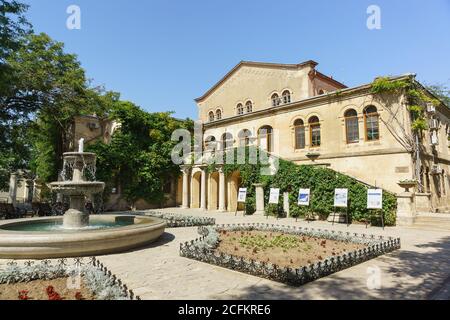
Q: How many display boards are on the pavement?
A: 5